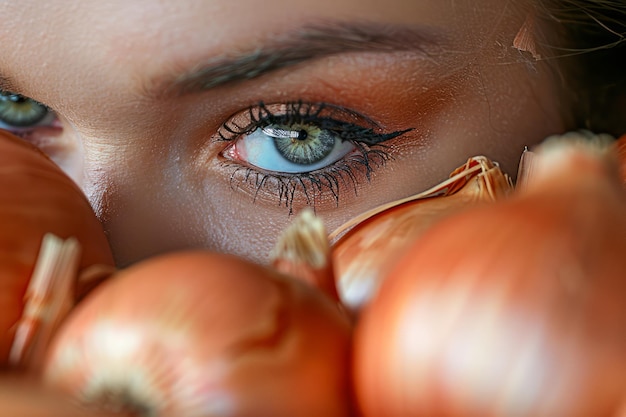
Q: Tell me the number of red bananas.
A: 0